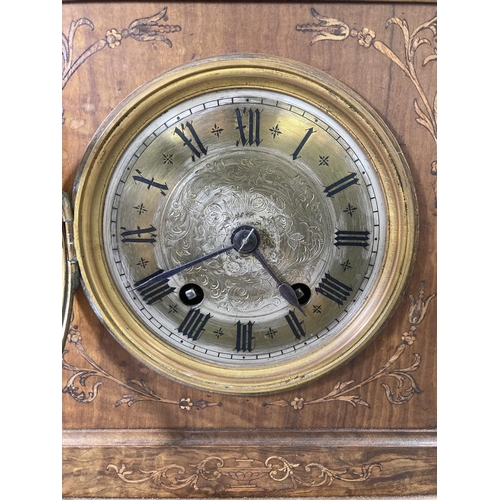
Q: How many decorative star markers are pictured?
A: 12